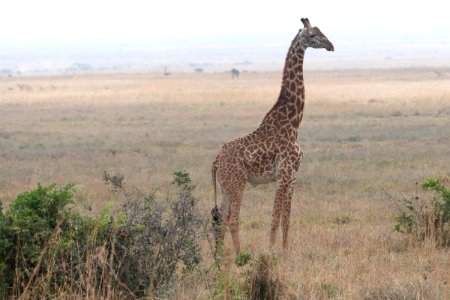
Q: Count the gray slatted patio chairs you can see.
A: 0